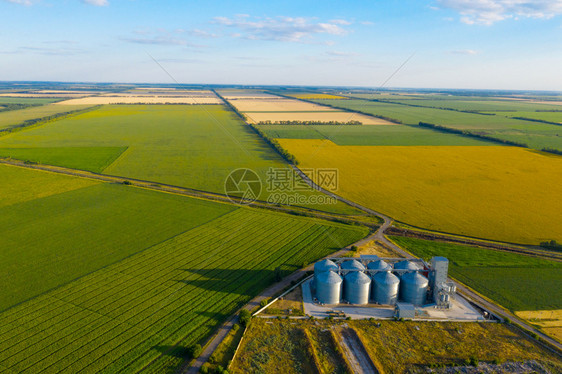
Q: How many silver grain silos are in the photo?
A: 8